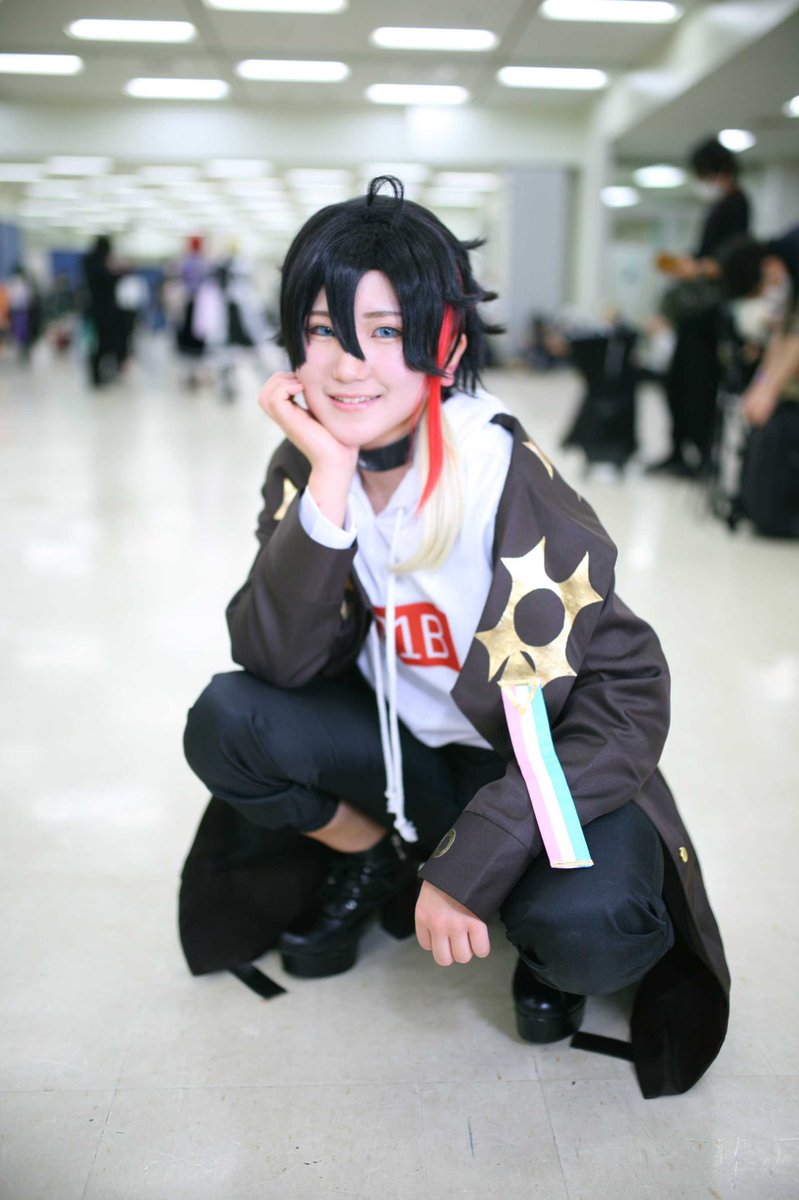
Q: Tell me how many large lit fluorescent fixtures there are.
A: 9